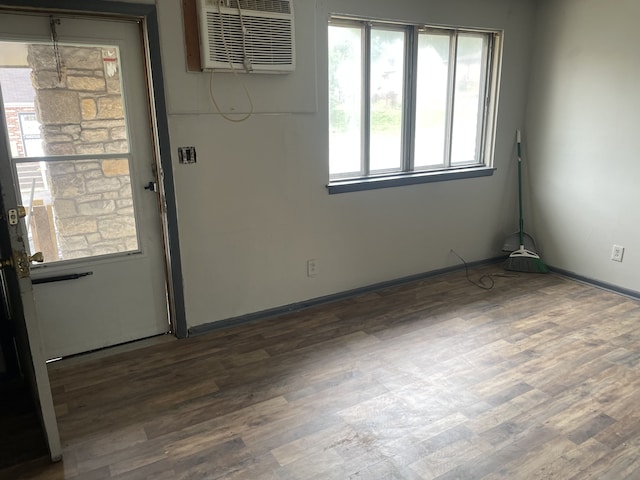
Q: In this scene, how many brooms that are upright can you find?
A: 1